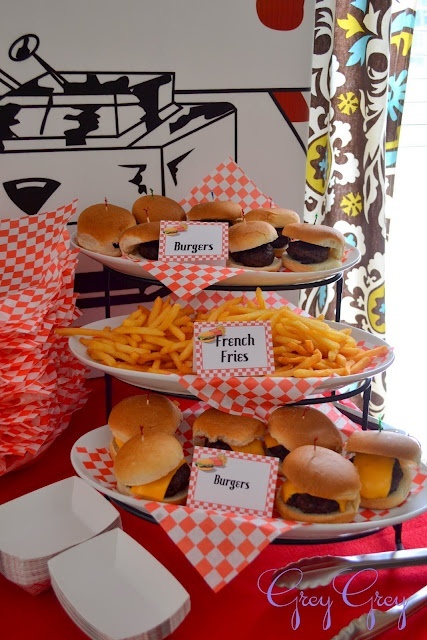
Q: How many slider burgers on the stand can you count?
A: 13